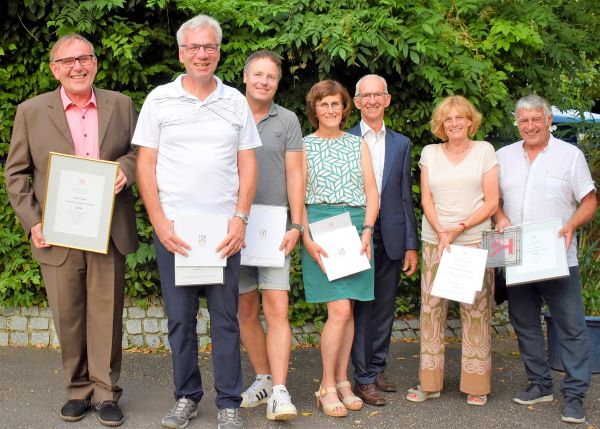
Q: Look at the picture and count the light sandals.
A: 4